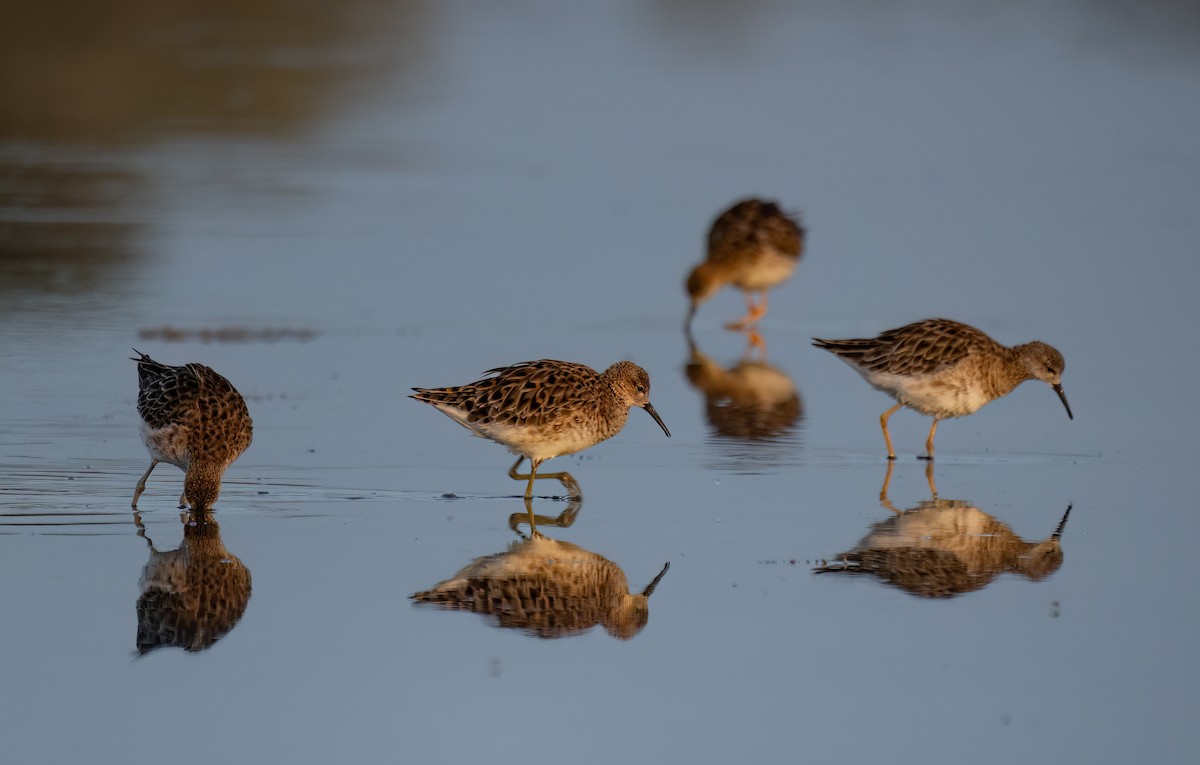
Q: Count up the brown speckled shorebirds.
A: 4